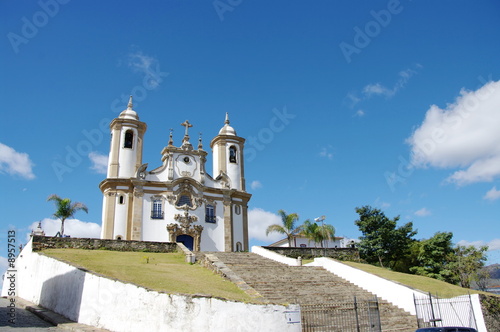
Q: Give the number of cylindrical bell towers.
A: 2